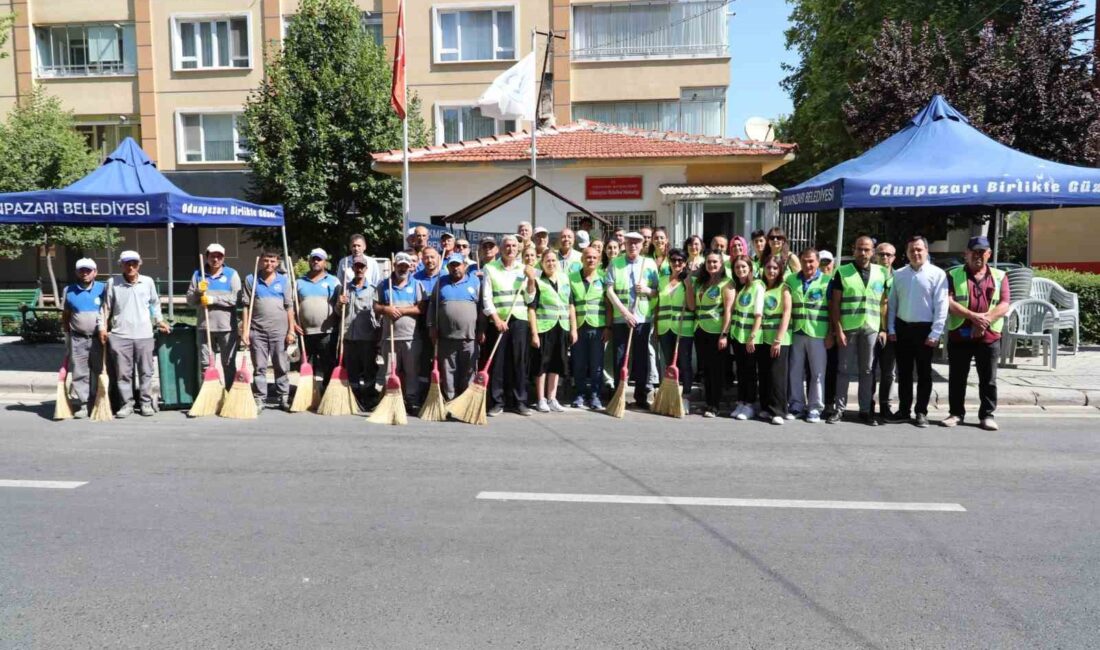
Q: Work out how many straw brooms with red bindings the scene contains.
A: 10